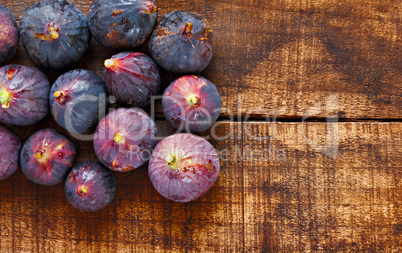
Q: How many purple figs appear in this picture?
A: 13